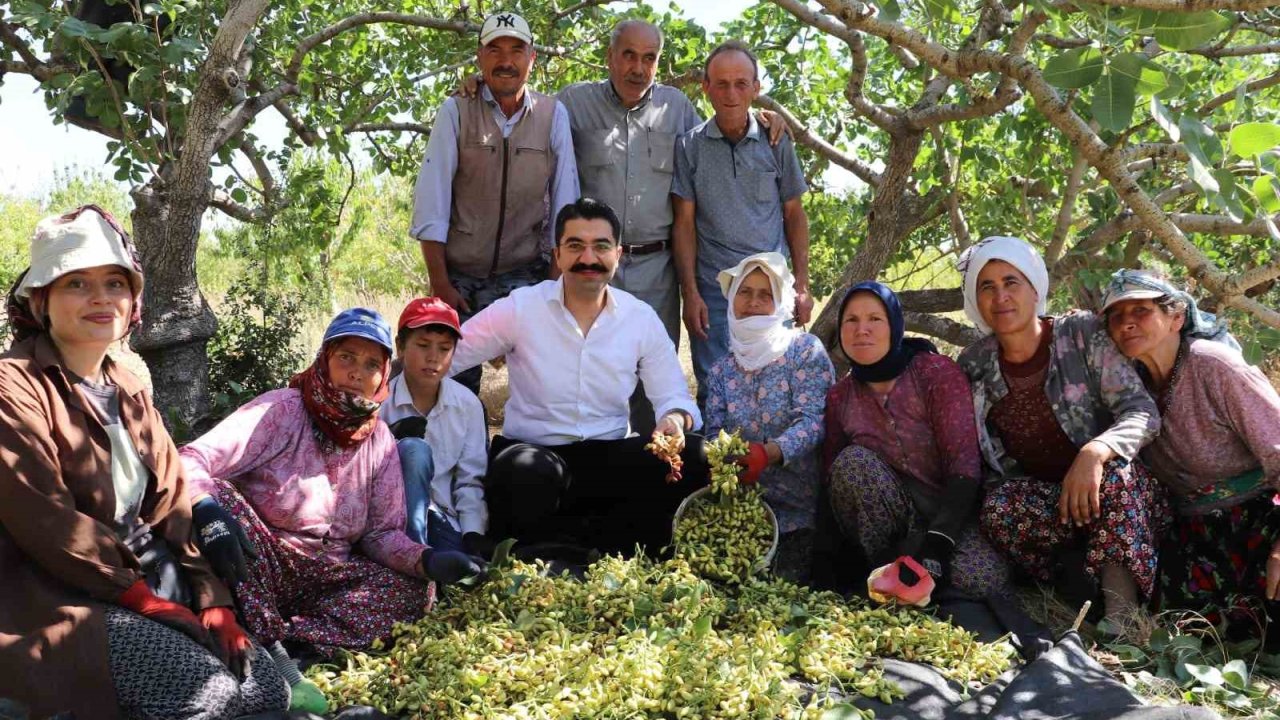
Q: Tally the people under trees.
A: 11